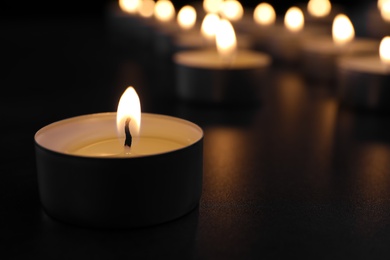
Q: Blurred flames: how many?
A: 14